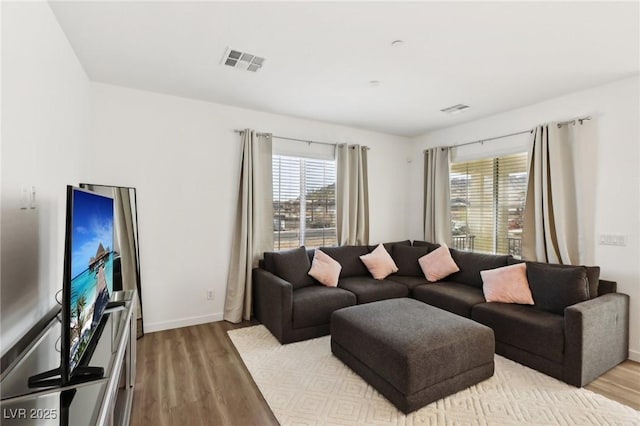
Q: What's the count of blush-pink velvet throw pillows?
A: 4